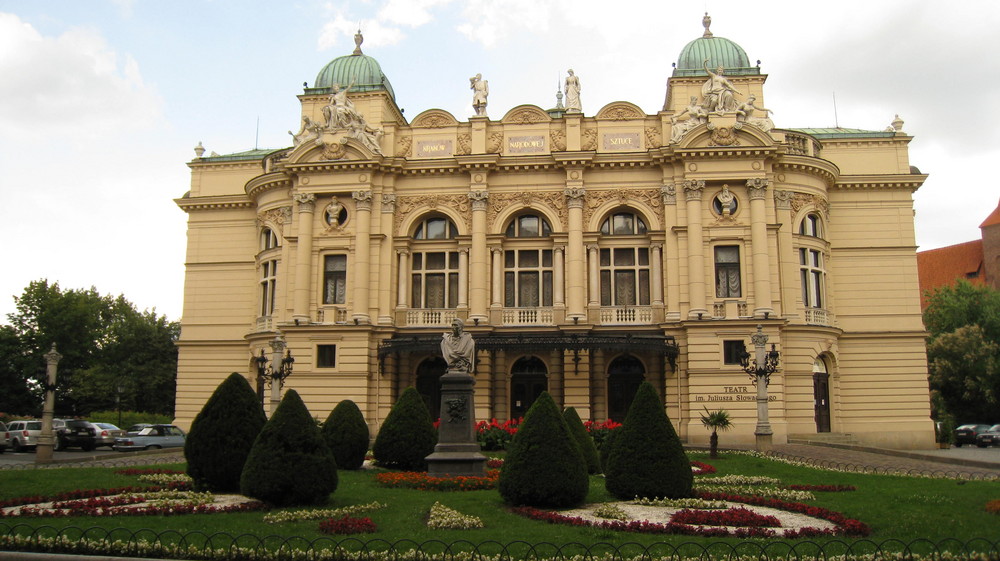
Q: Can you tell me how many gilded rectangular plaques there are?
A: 3